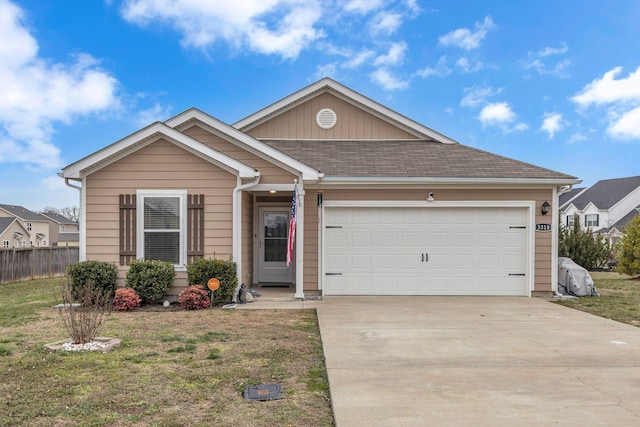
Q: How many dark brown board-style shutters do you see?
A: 2